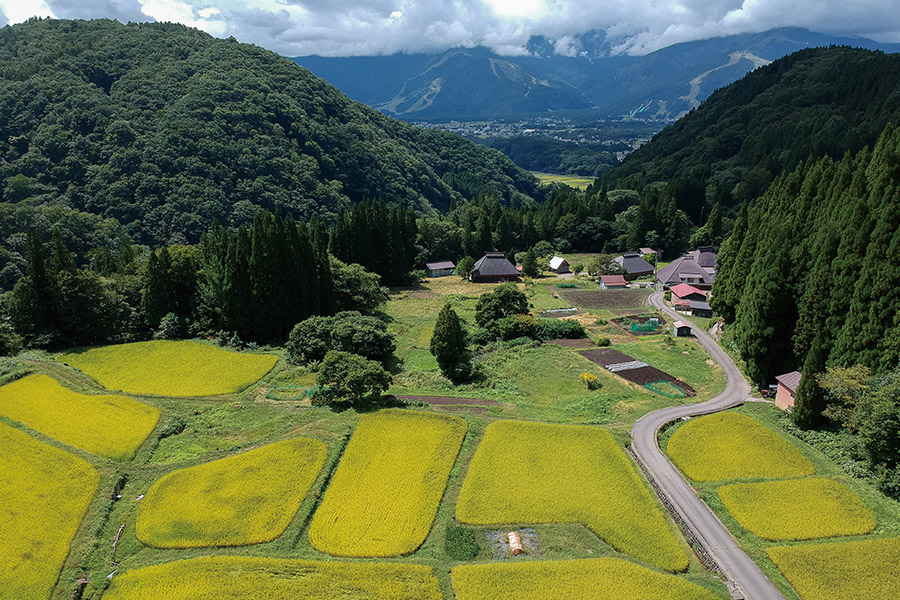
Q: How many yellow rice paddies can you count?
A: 11